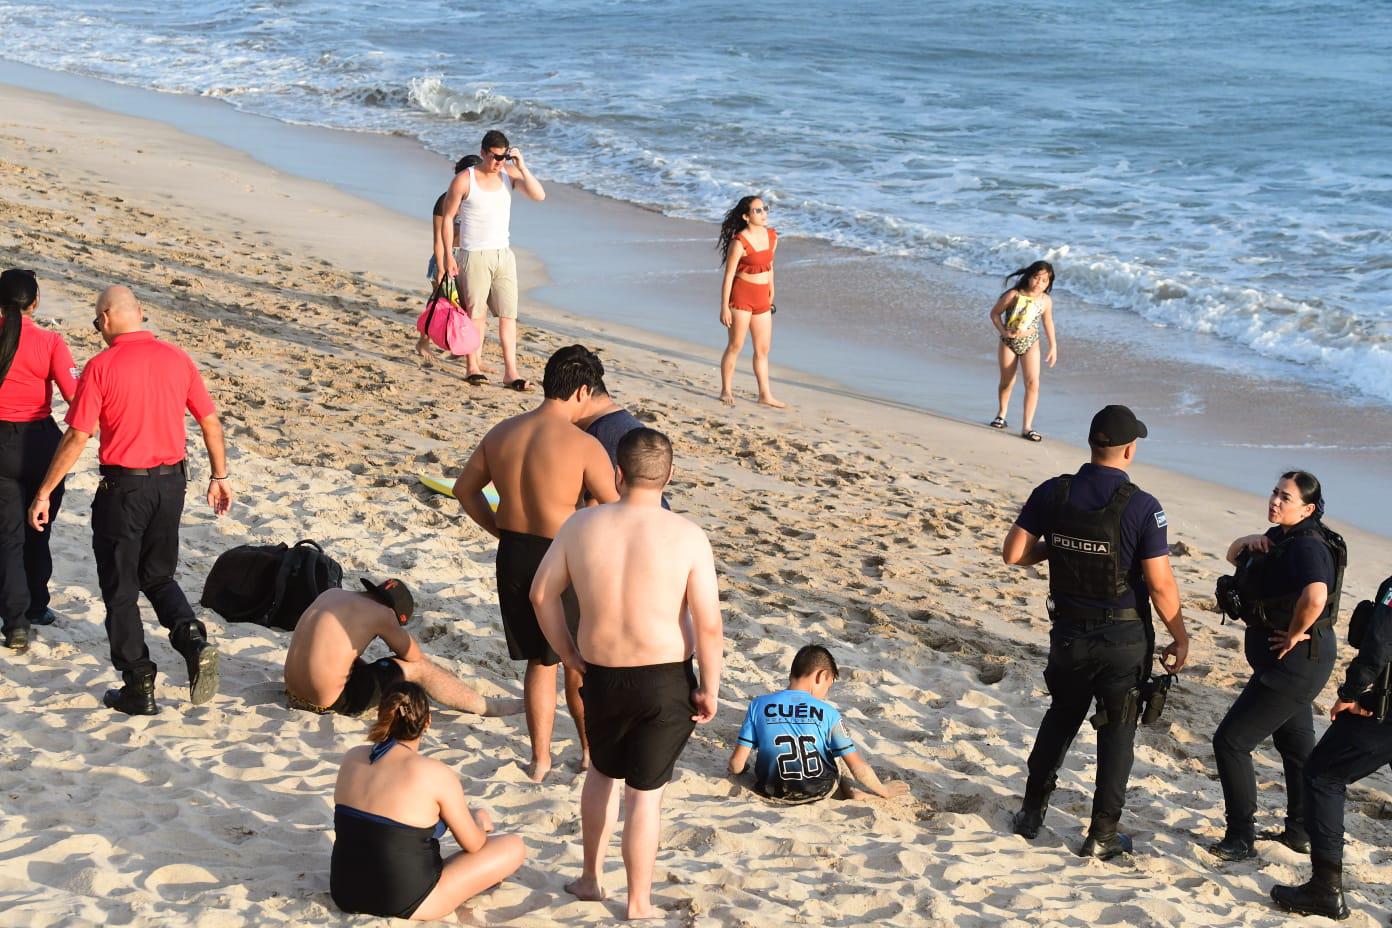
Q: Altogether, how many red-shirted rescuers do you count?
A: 2